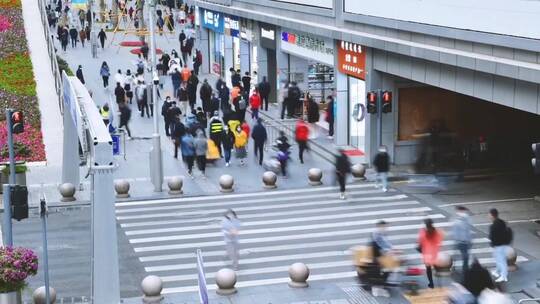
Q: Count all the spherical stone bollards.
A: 13